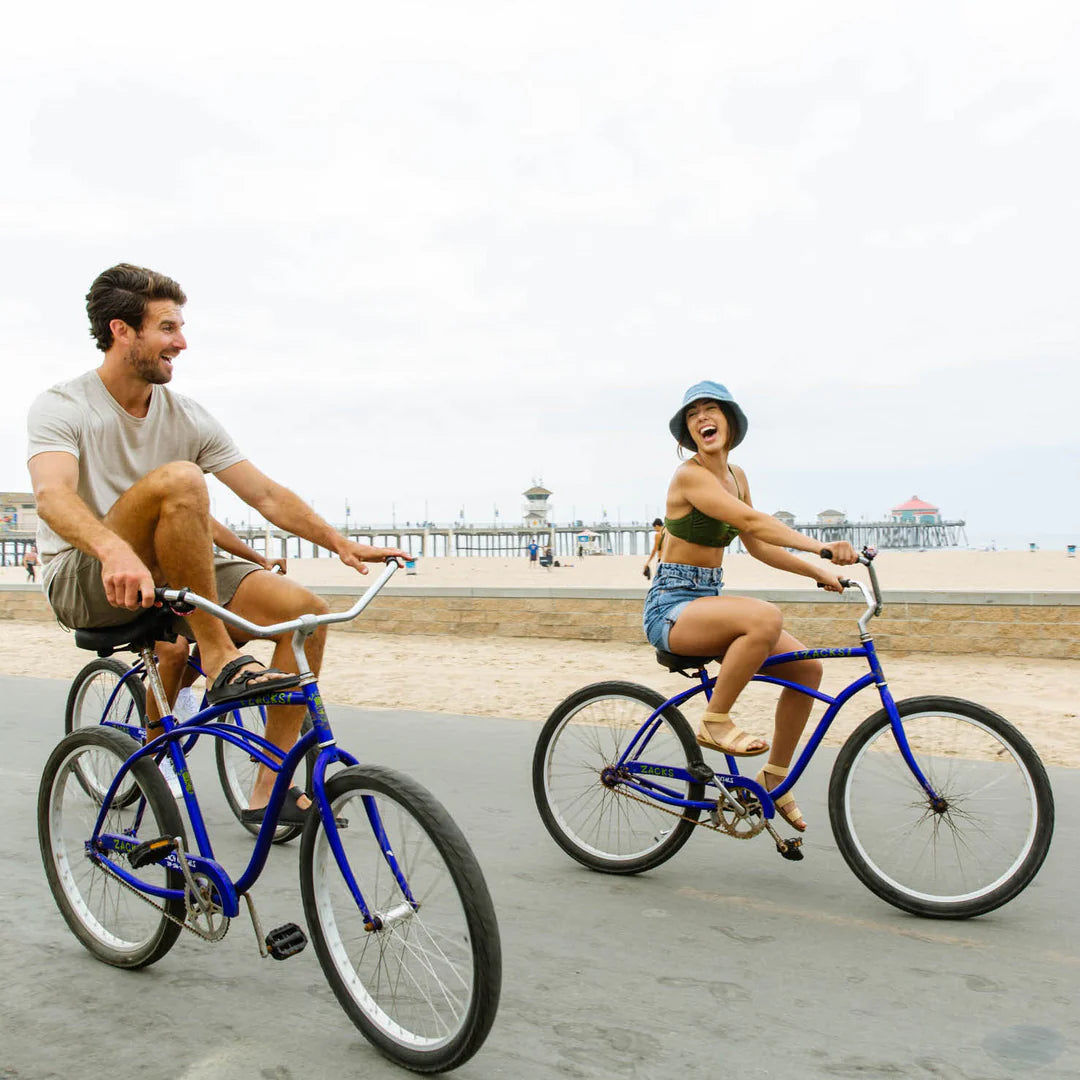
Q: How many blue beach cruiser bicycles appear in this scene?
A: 3